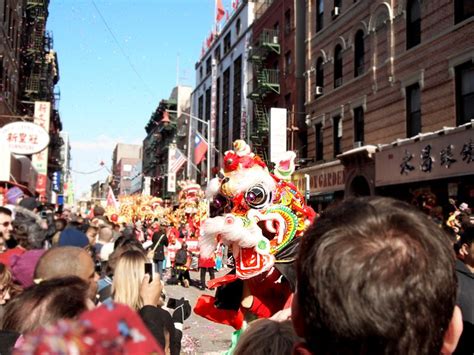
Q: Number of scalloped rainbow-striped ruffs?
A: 1